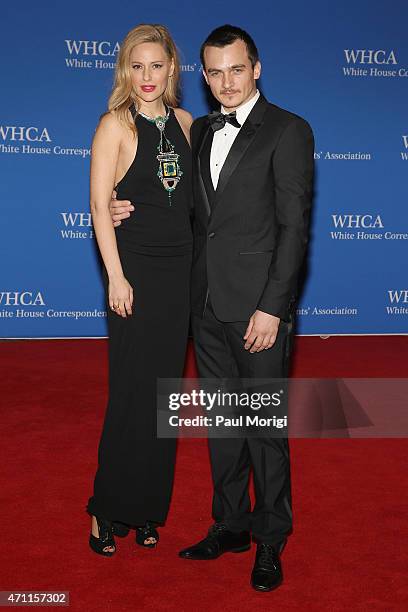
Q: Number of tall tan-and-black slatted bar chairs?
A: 0